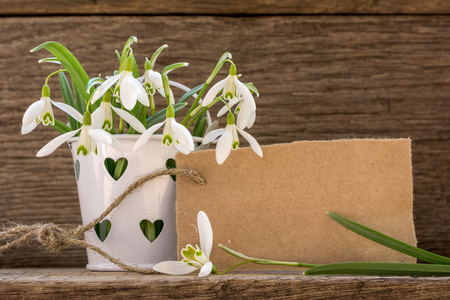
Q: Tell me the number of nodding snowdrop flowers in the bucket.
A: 9